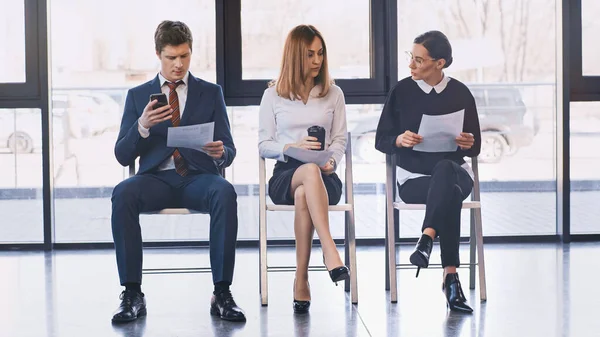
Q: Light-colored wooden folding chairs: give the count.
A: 3